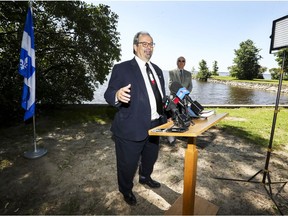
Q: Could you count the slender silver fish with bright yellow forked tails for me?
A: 0